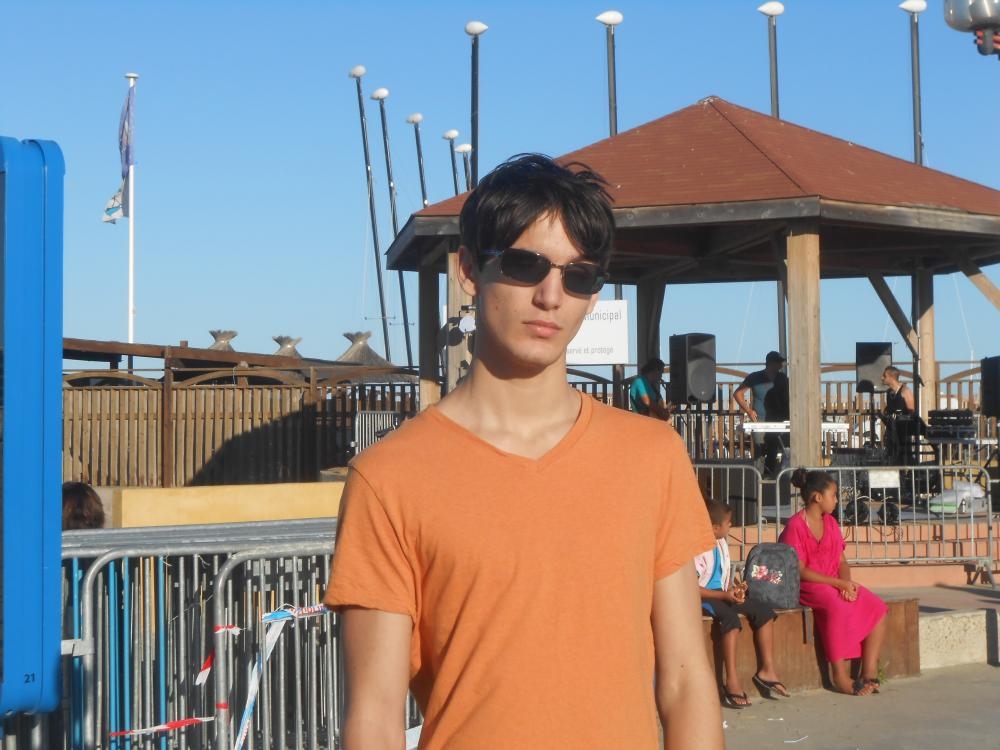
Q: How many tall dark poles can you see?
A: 9